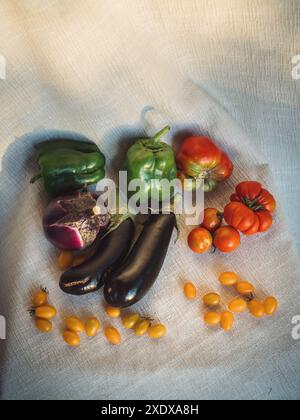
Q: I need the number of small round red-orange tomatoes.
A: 3